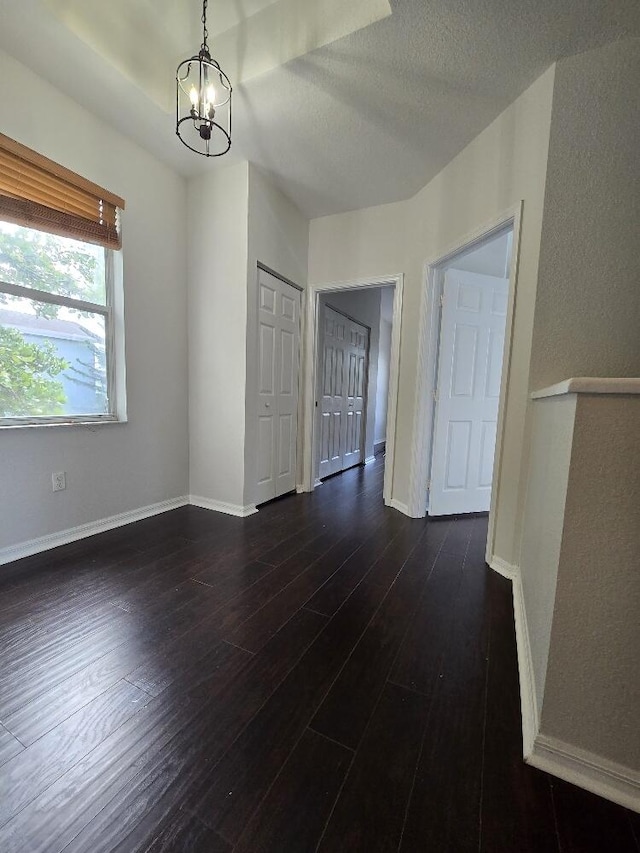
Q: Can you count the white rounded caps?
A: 1